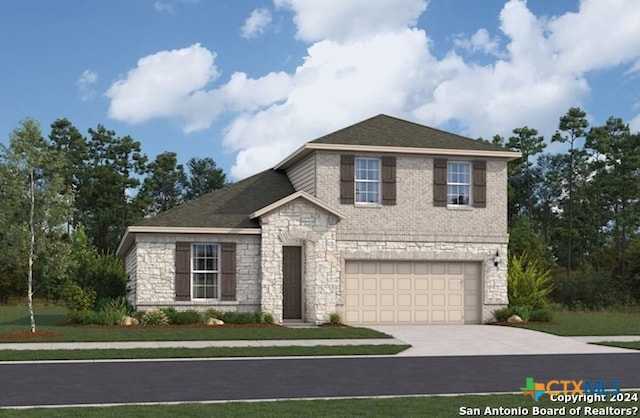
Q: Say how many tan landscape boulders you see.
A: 3